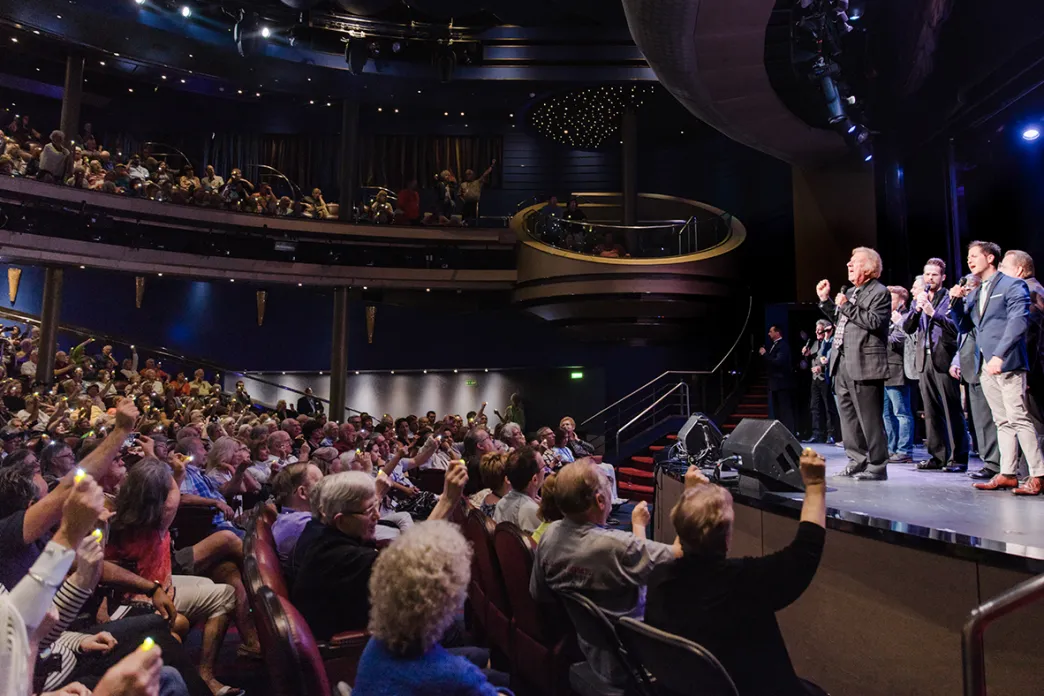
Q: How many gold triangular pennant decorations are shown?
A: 4